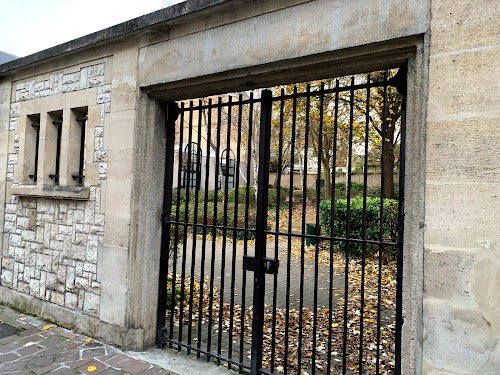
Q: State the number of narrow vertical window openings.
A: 3